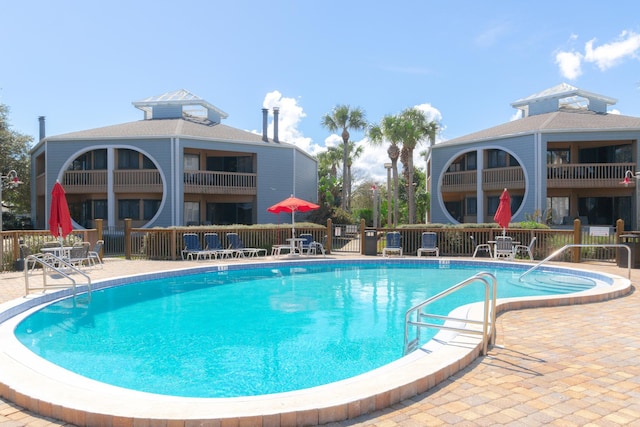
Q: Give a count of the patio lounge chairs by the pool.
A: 5